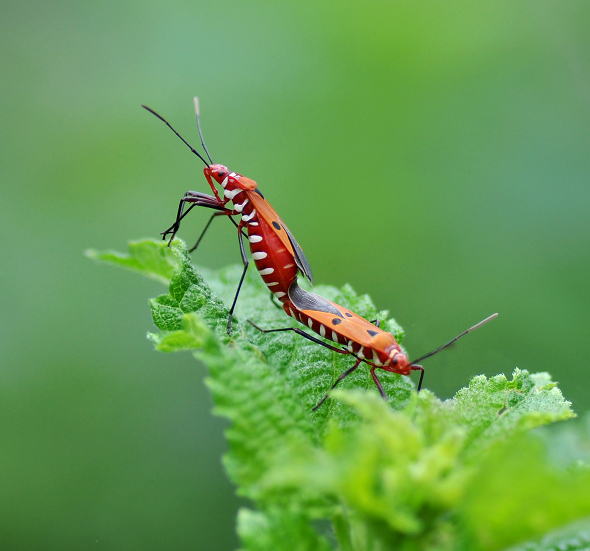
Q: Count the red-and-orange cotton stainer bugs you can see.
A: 2